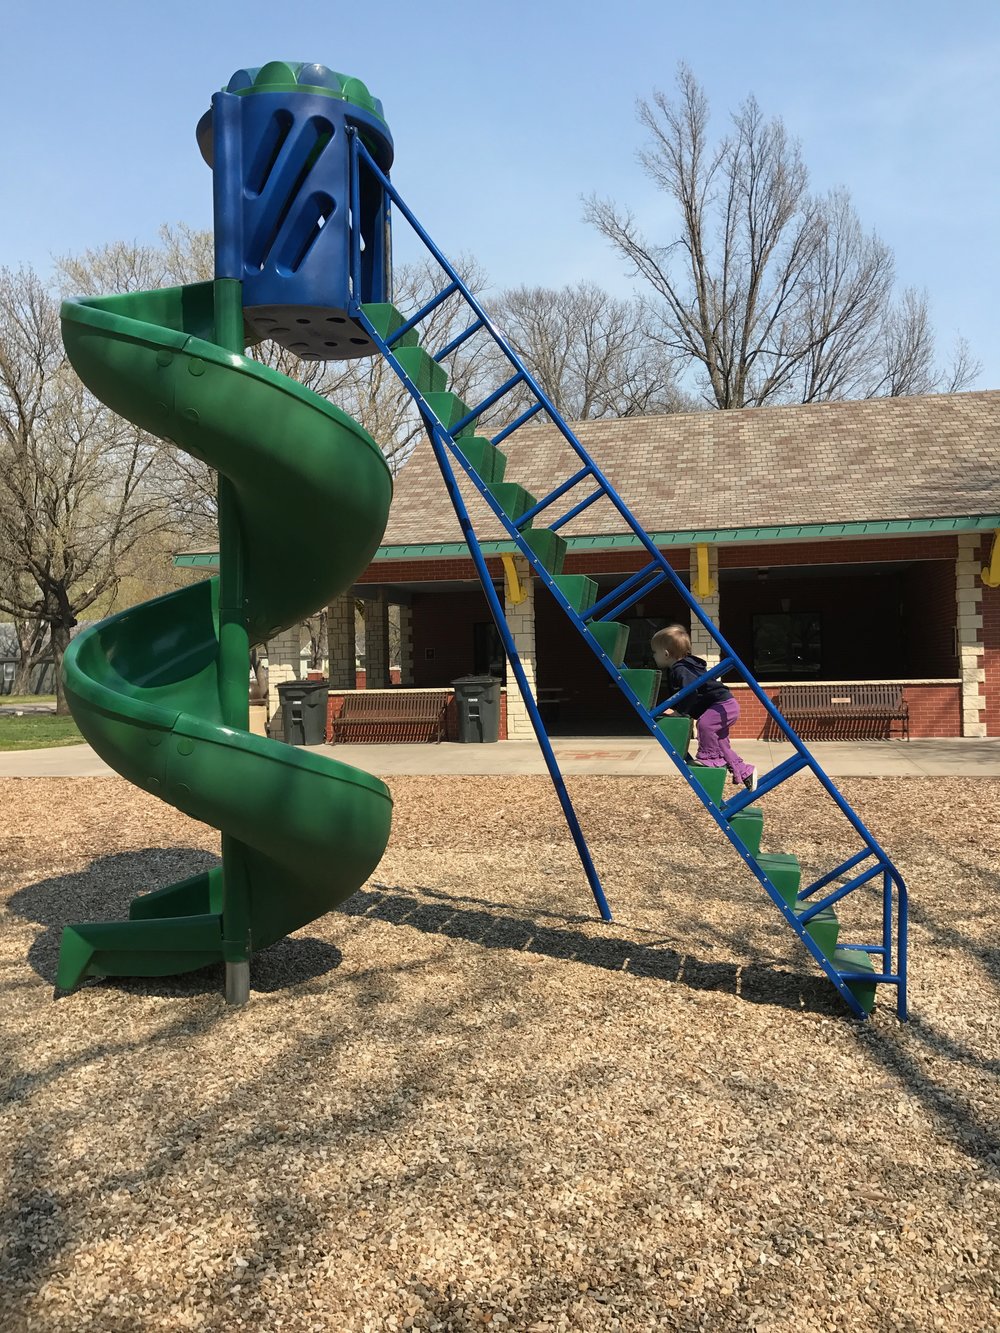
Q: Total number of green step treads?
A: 15